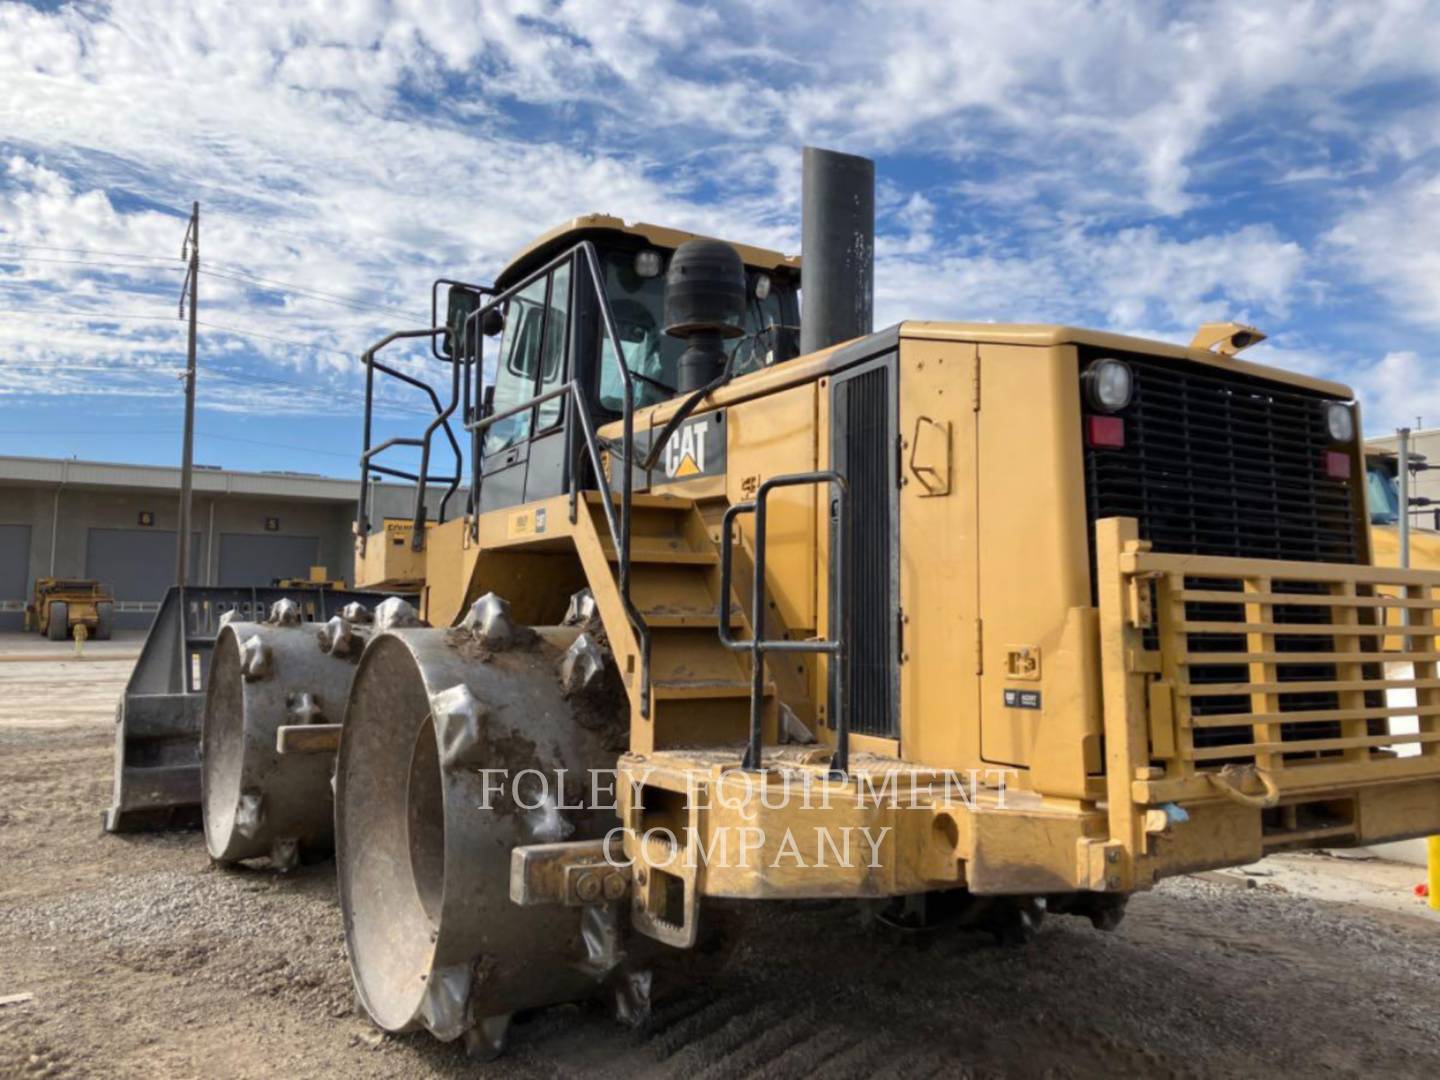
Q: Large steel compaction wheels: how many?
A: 2